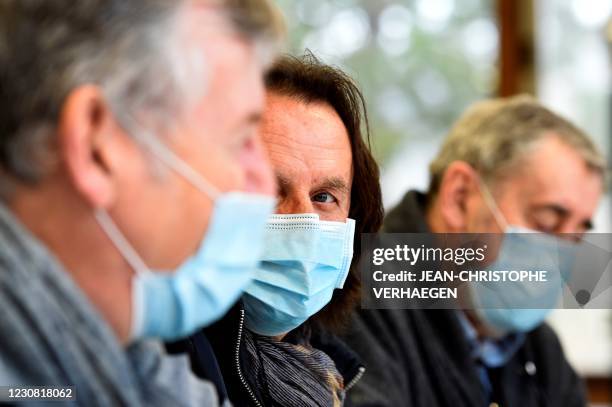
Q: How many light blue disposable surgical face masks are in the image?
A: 3